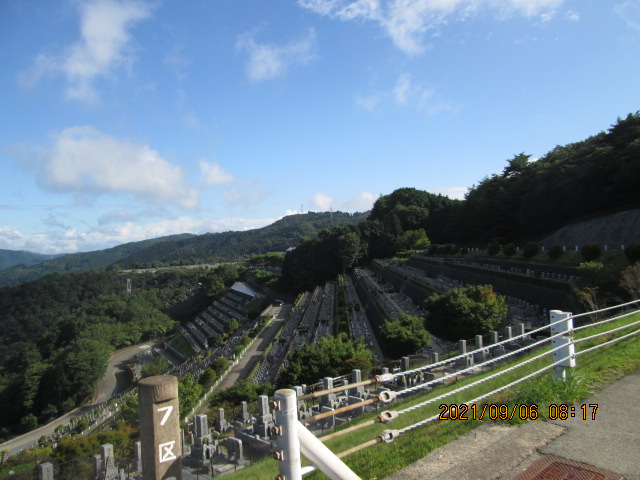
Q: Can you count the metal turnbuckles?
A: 4